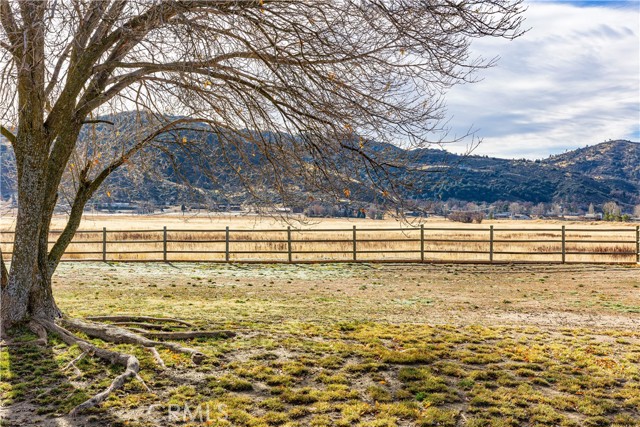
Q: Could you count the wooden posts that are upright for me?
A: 9